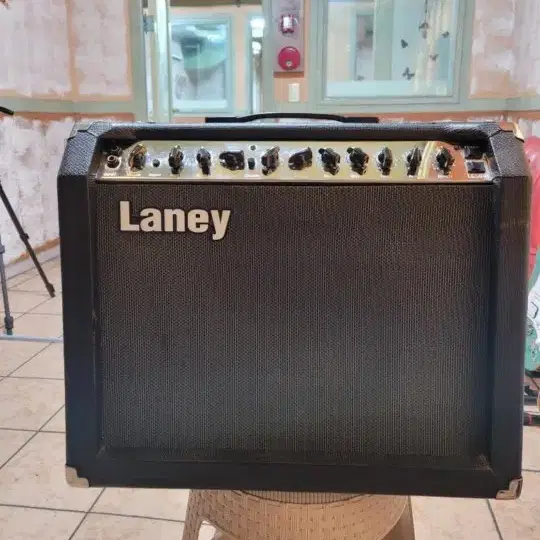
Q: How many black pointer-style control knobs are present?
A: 11